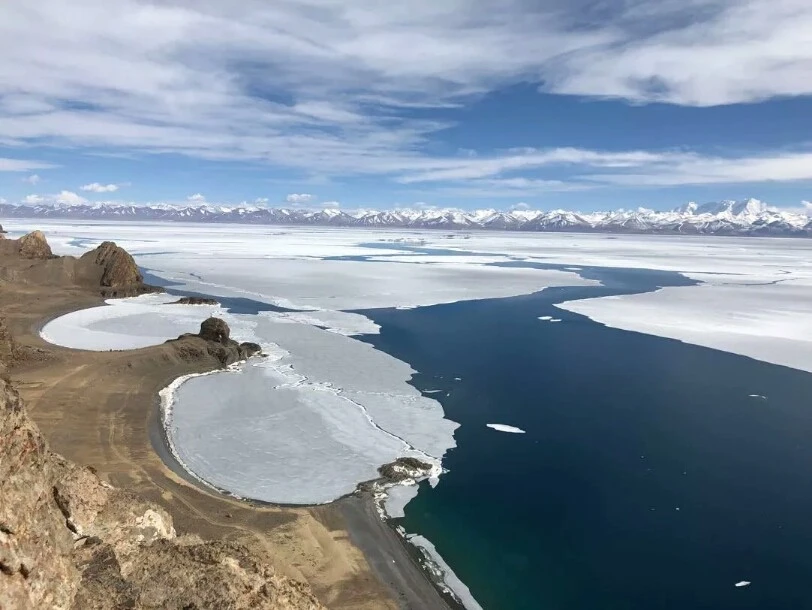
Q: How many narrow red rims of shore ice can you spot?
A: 0